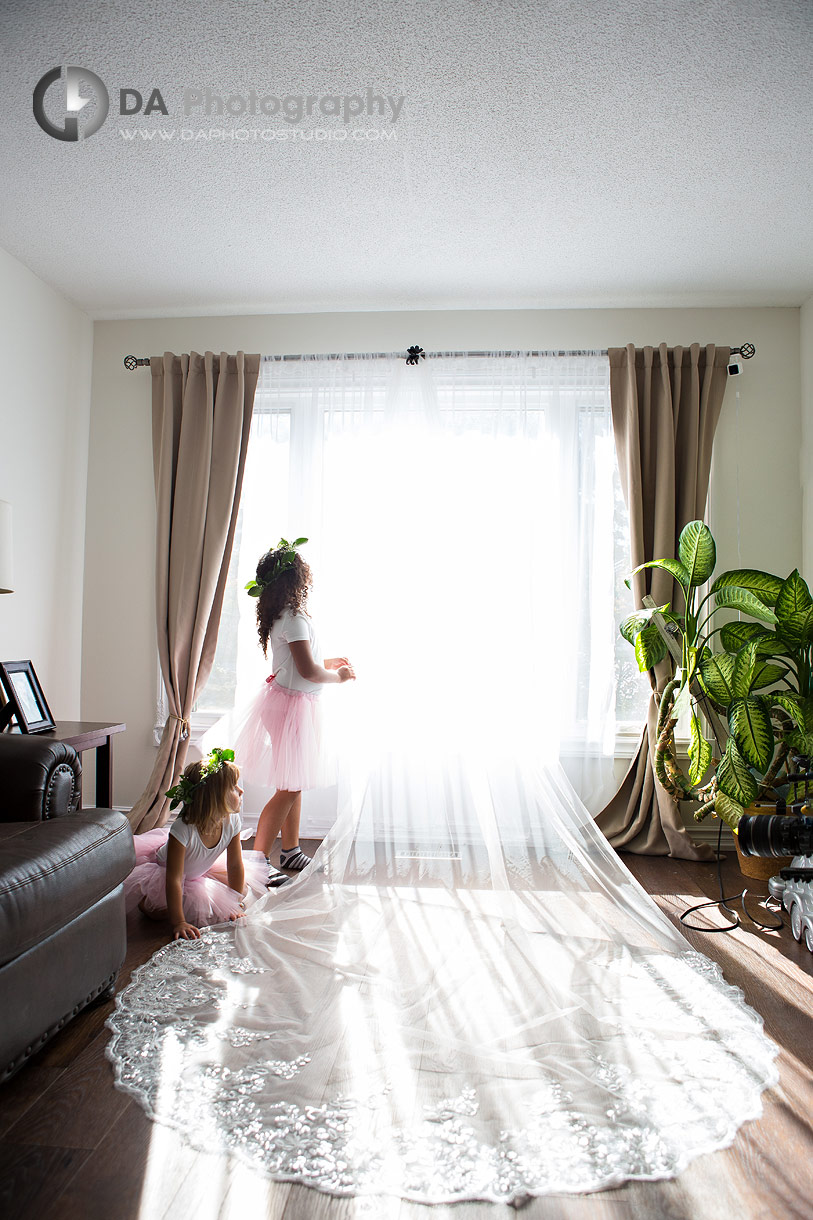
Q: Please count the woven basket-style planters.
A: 1